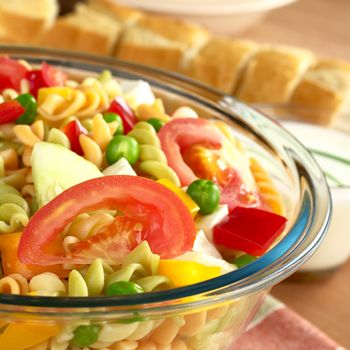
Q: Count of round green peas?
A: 8